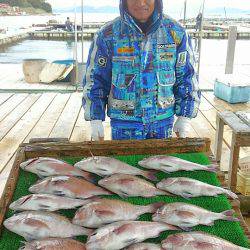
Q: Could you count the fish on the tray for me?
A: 14